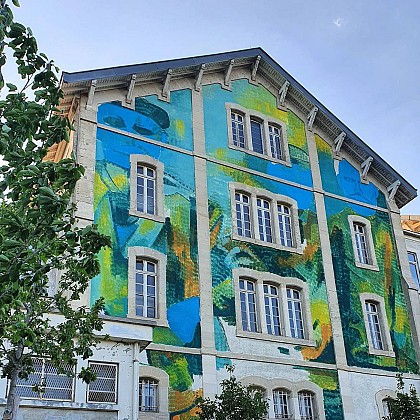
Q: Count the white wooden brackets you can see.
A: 11